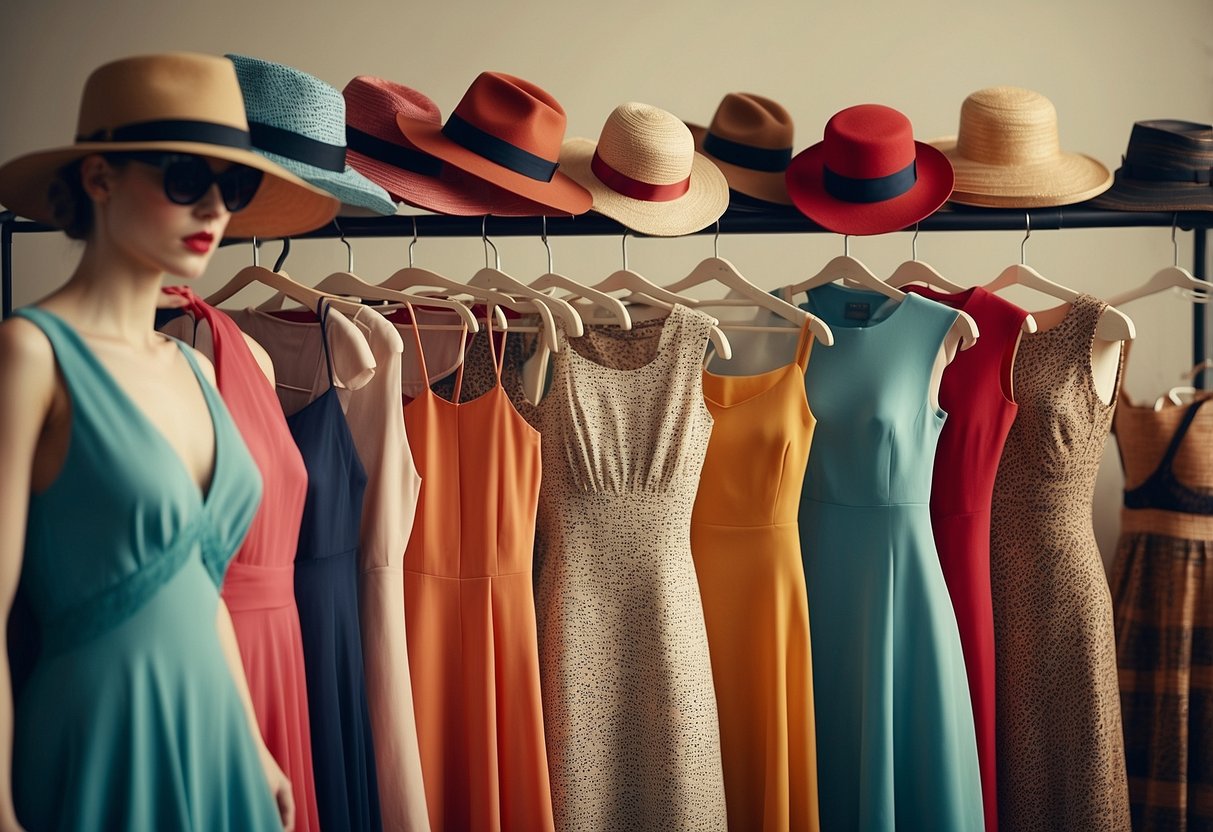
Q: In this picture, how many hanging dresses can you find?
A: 10